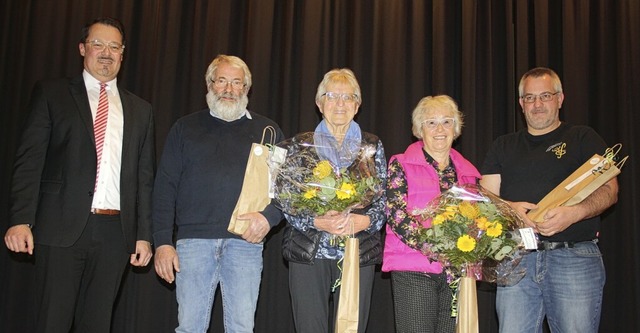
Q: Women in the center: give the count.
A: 2